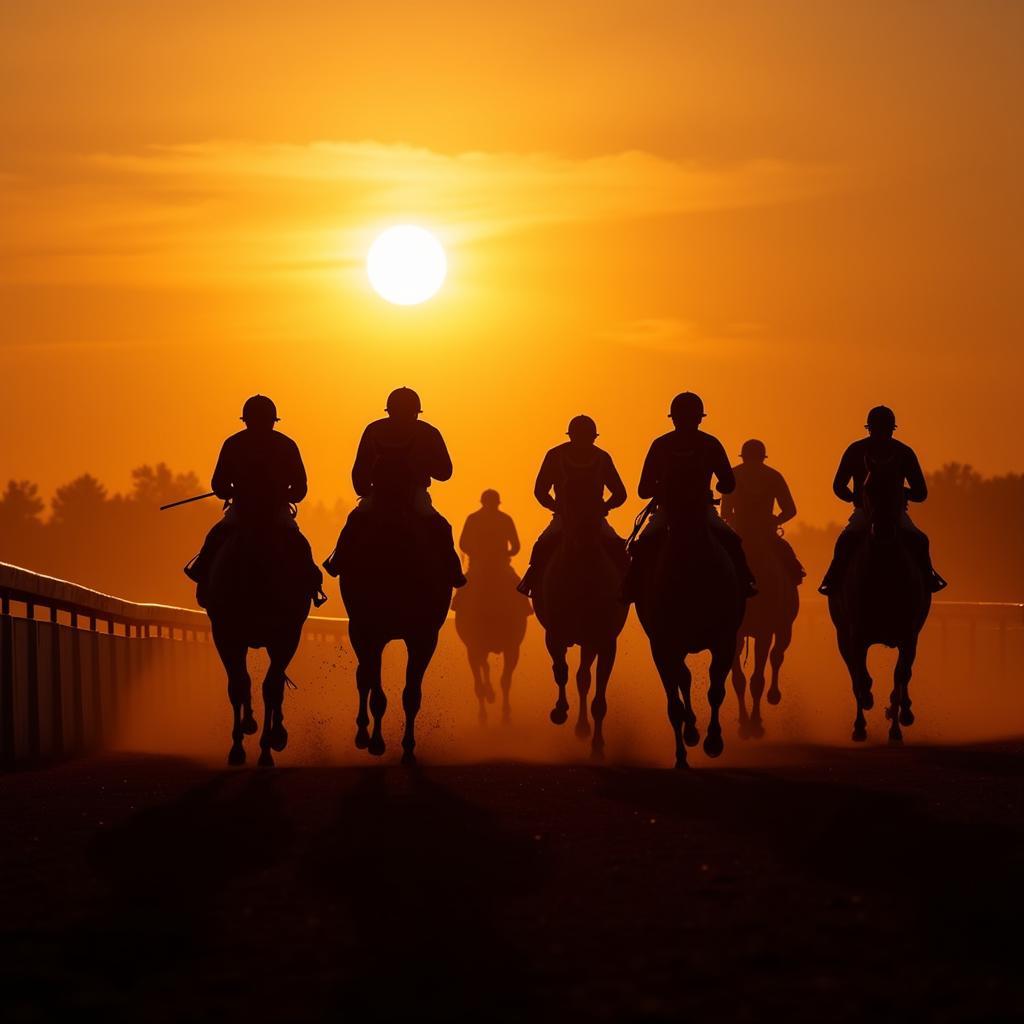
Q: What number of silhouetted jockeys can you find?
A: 7